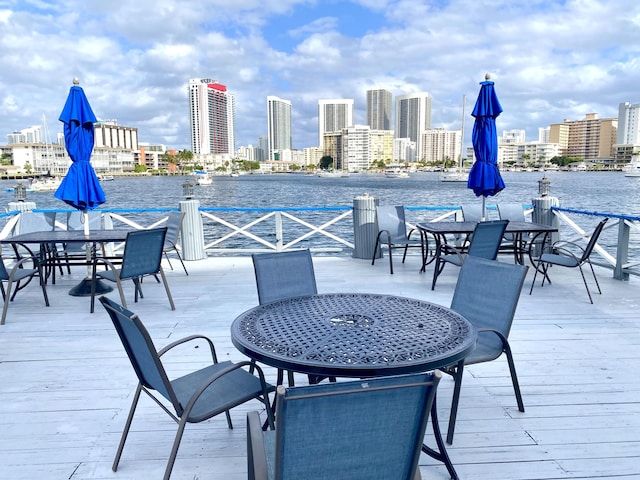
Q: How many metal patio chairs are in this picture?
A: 14